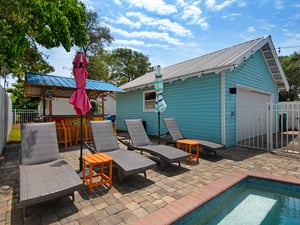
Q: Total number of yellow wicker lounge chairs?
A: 0